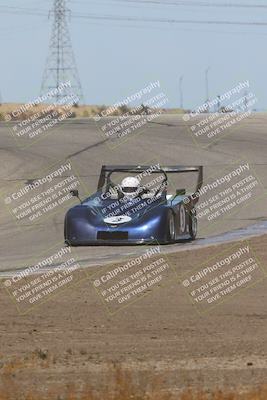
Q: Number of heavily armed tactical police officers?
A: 0